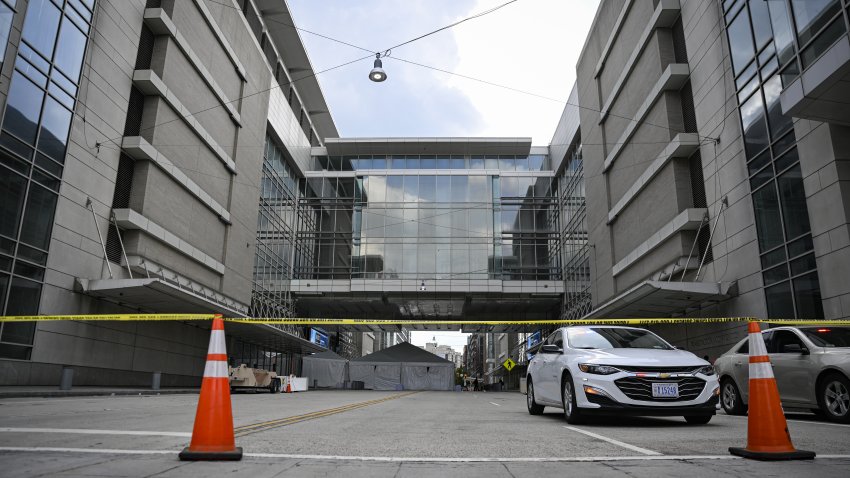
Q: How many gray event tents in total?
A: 2